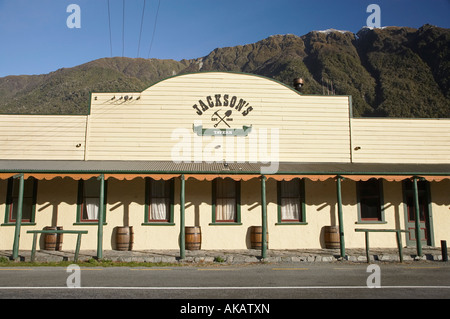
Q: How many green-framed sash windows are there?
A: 6